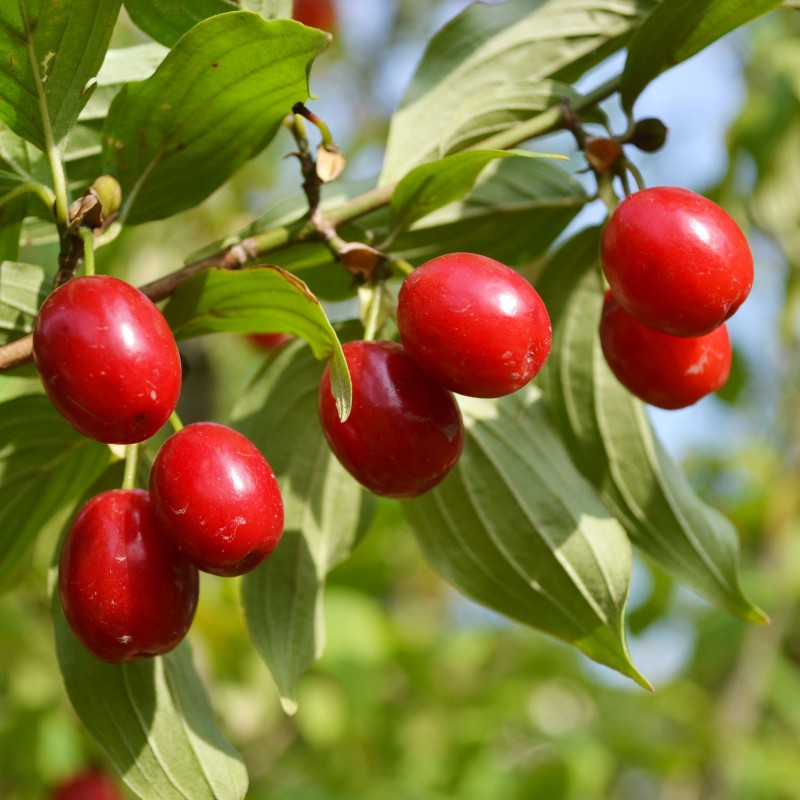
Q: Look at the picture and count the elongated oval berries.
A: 7